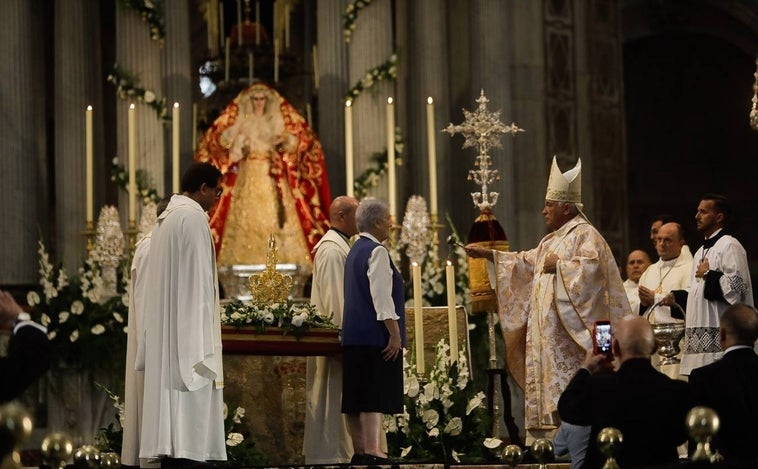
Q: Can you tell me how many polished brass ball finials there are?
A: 8